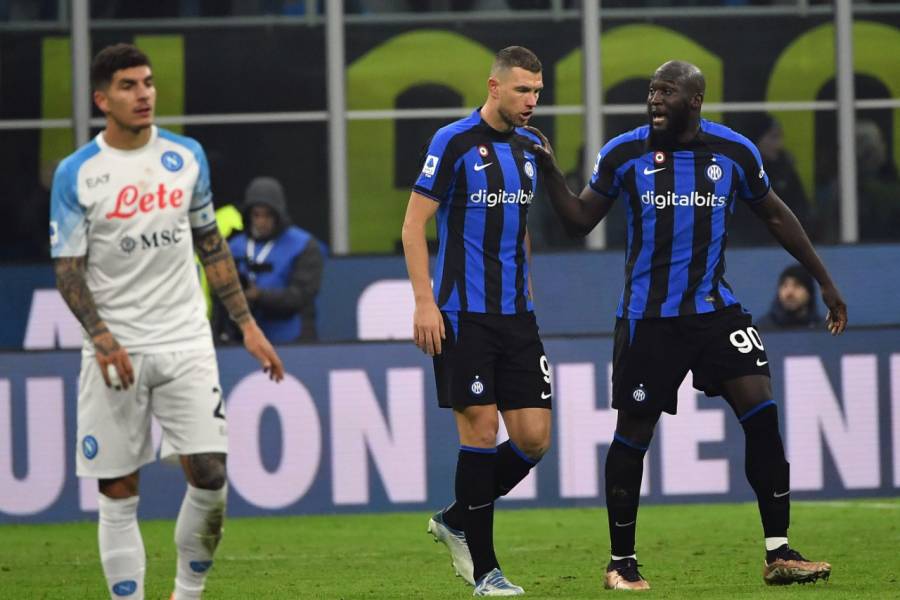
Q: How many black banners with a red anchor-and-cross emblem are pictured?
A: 0